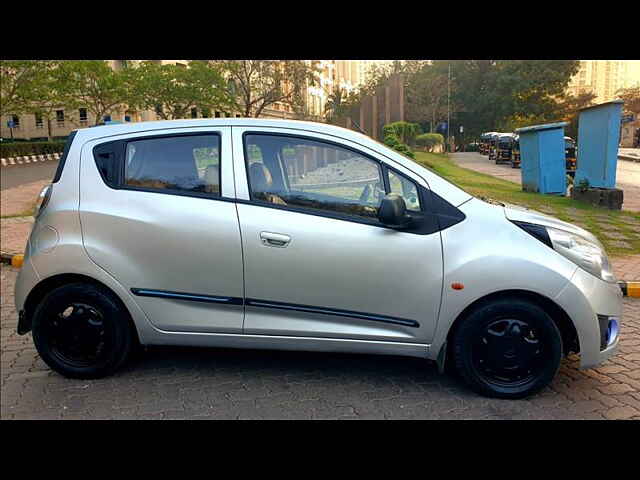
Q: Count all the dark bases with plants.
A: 1